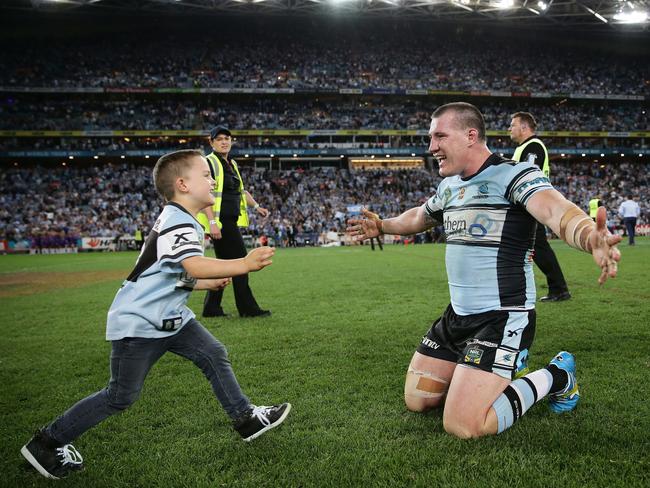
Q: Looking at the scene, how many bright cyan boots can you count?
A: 2